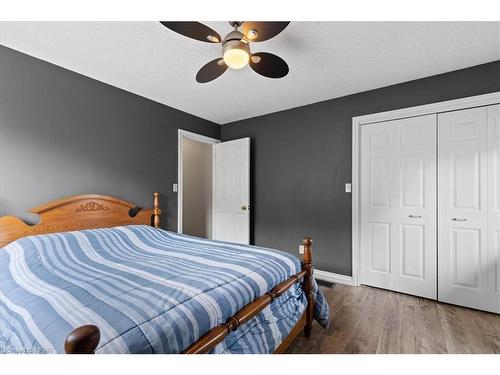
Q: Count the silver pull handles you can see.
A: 2